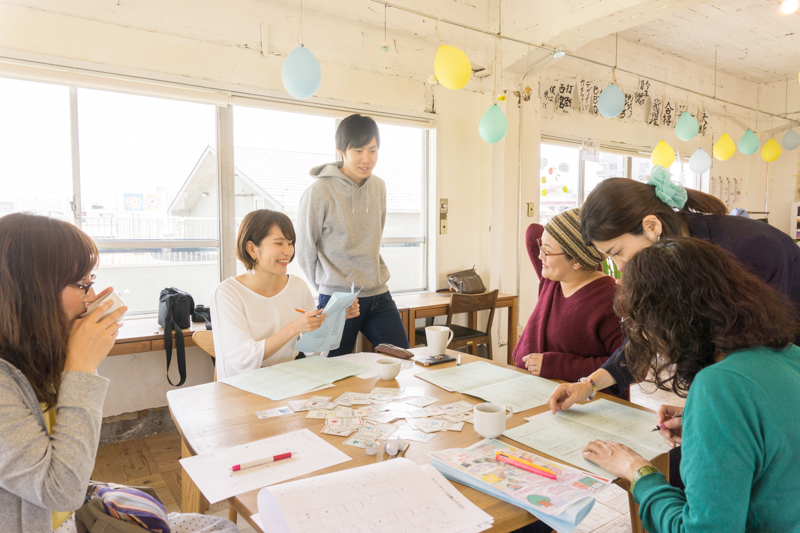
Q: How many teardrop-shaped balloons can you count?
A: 11